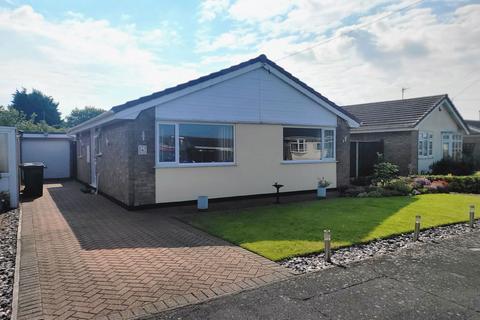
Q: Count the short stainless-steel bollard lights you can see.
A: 3